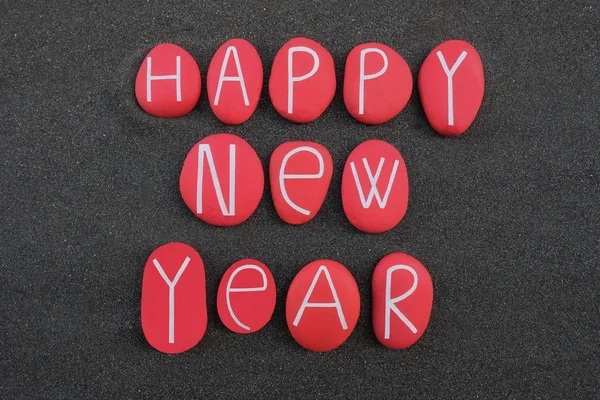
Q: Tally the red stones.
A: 12